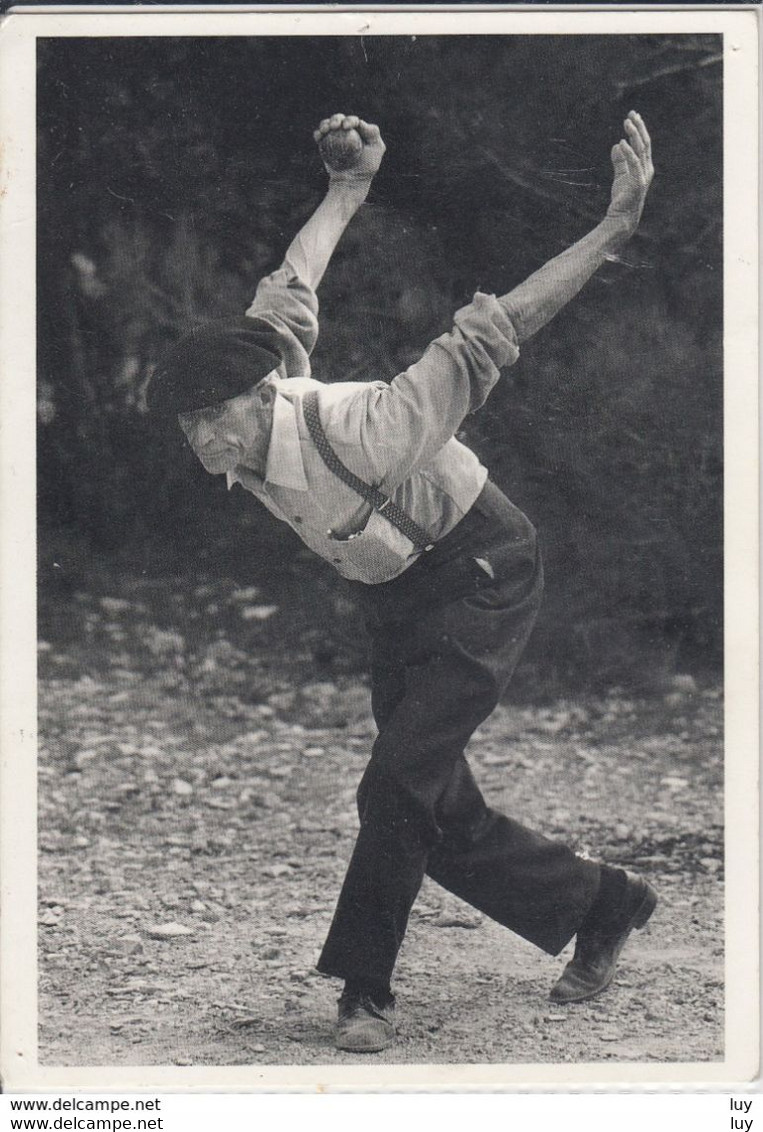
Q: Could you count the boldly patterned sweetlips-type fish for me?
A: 0